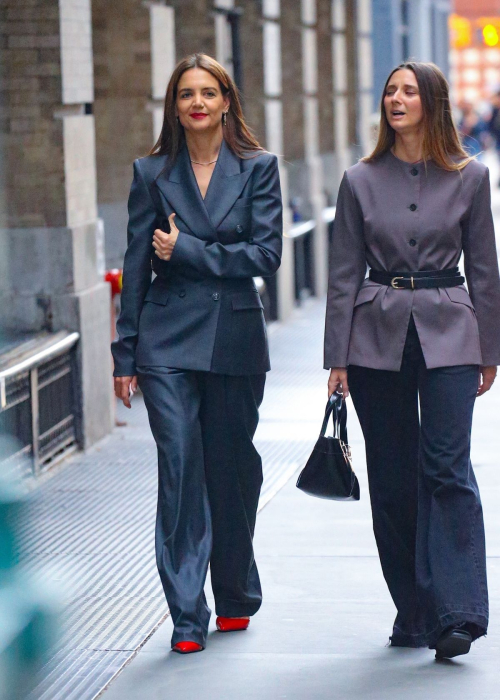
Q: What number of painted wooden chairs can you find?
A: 0